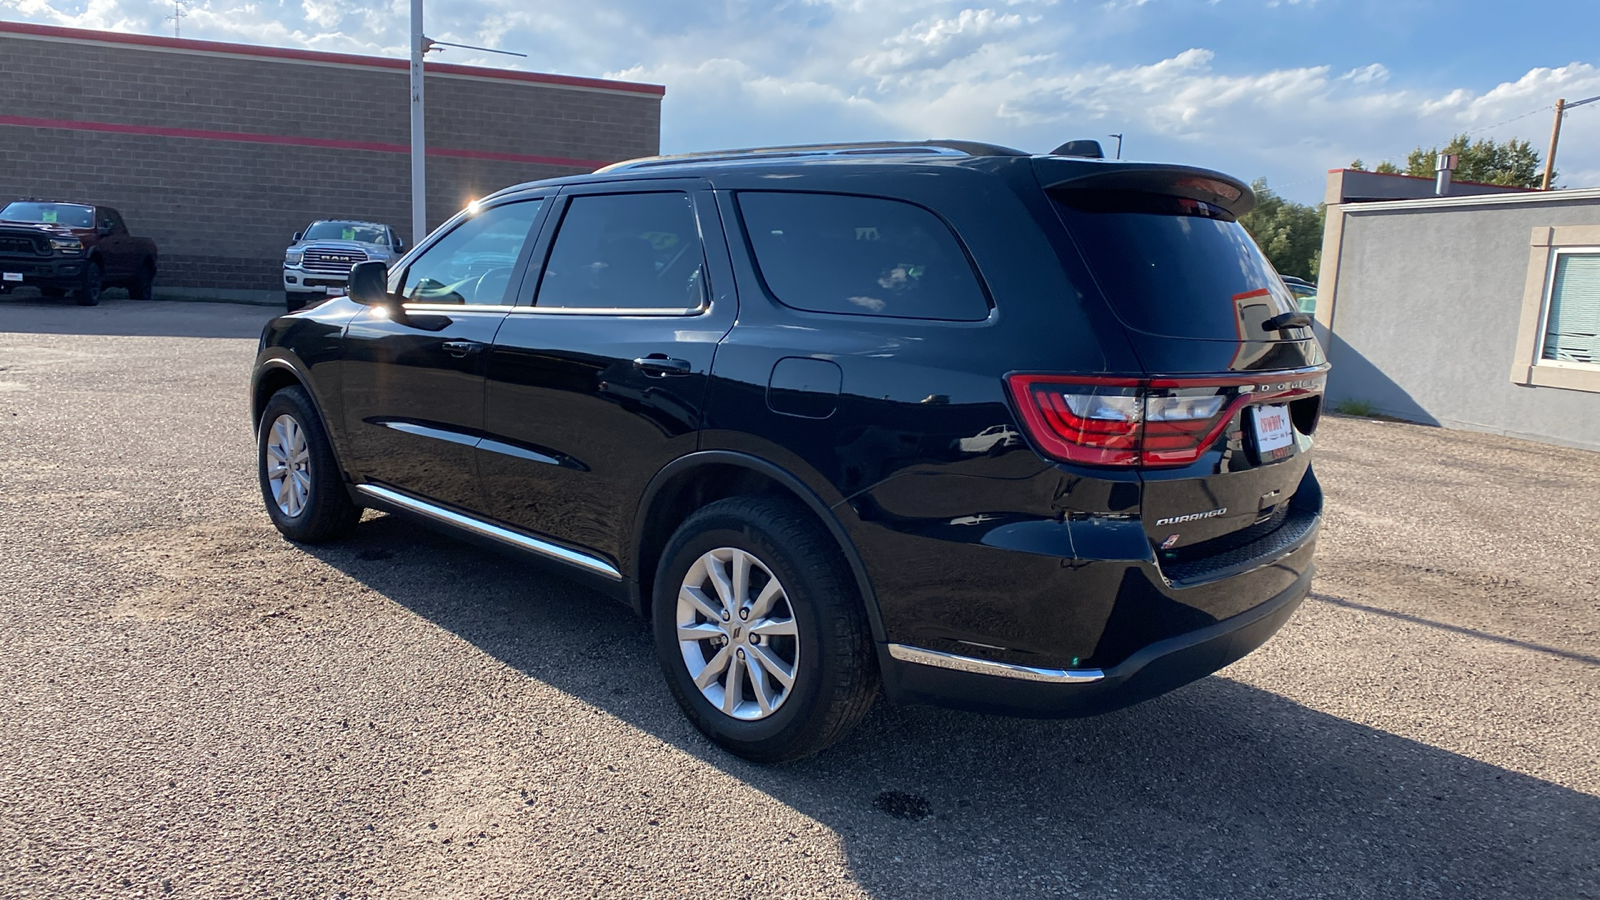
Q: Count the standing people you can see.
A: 0